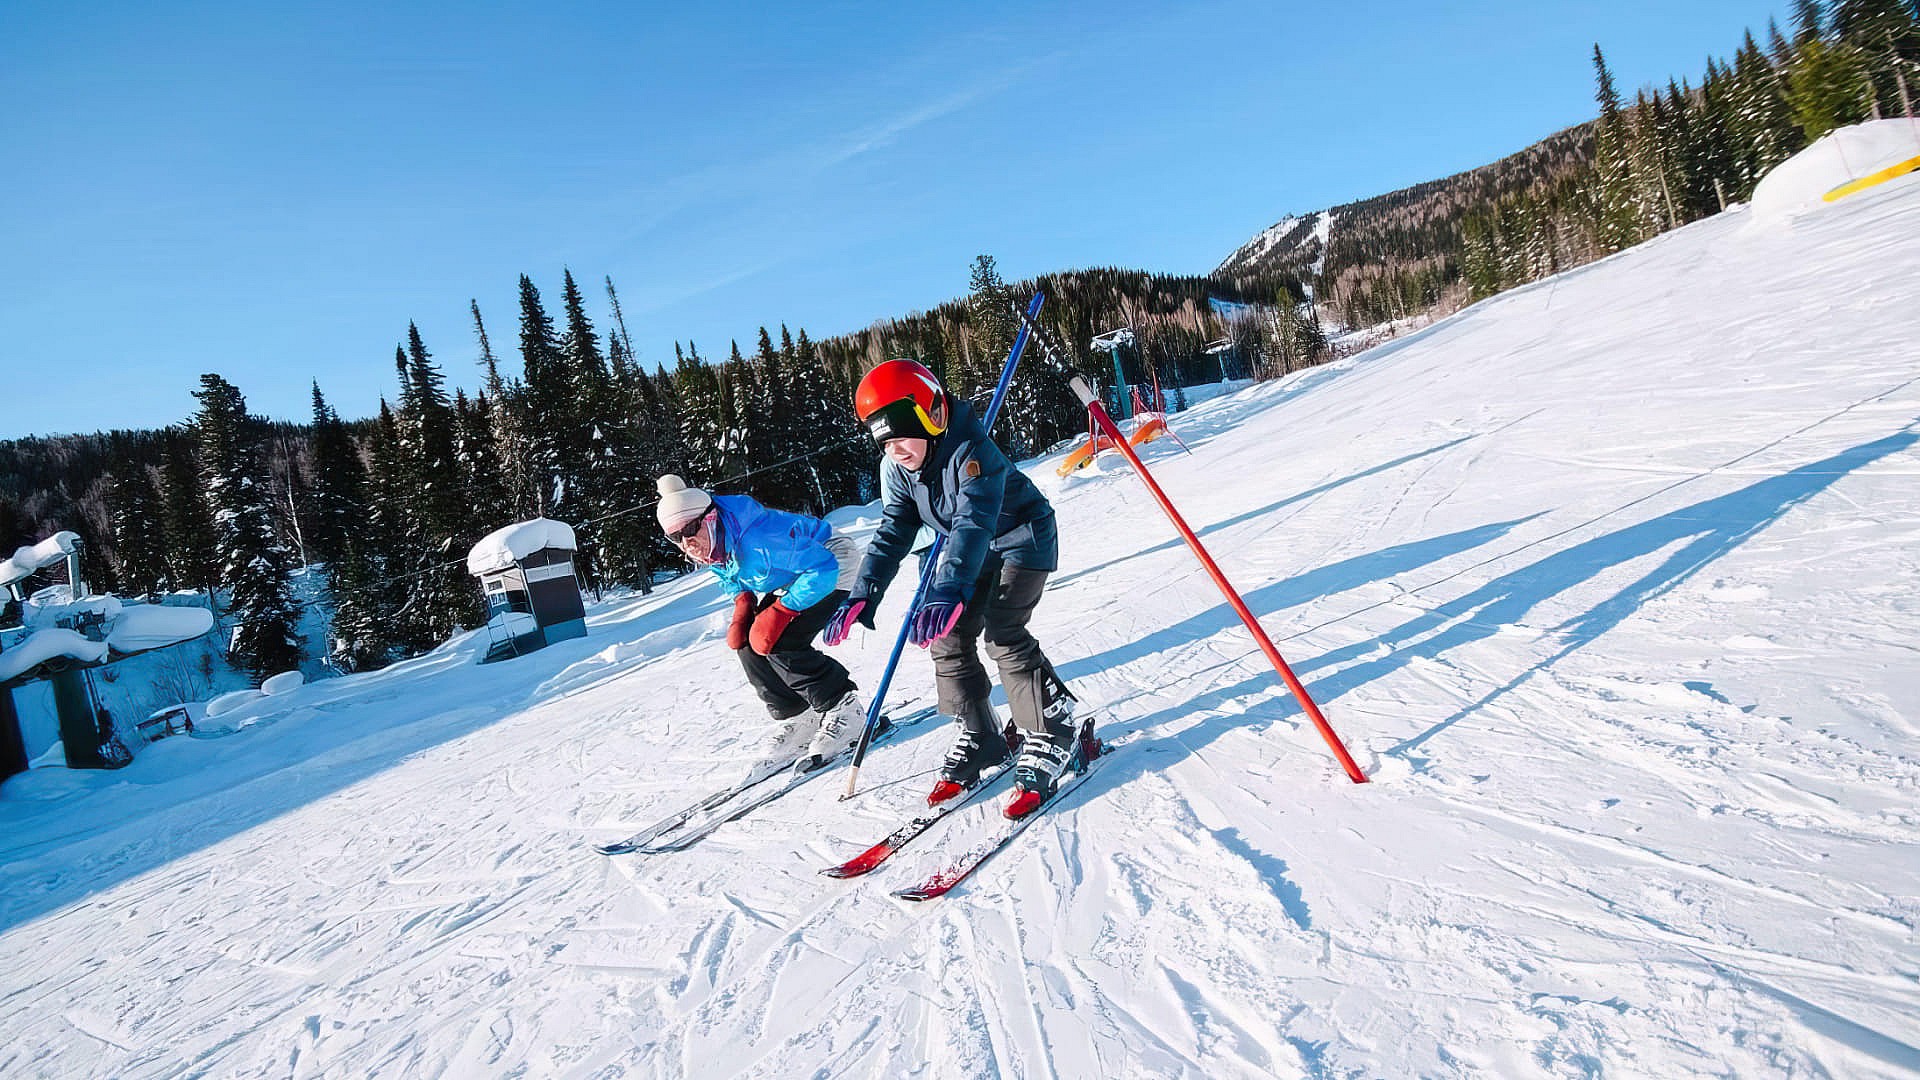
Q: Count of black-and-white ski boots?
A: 2